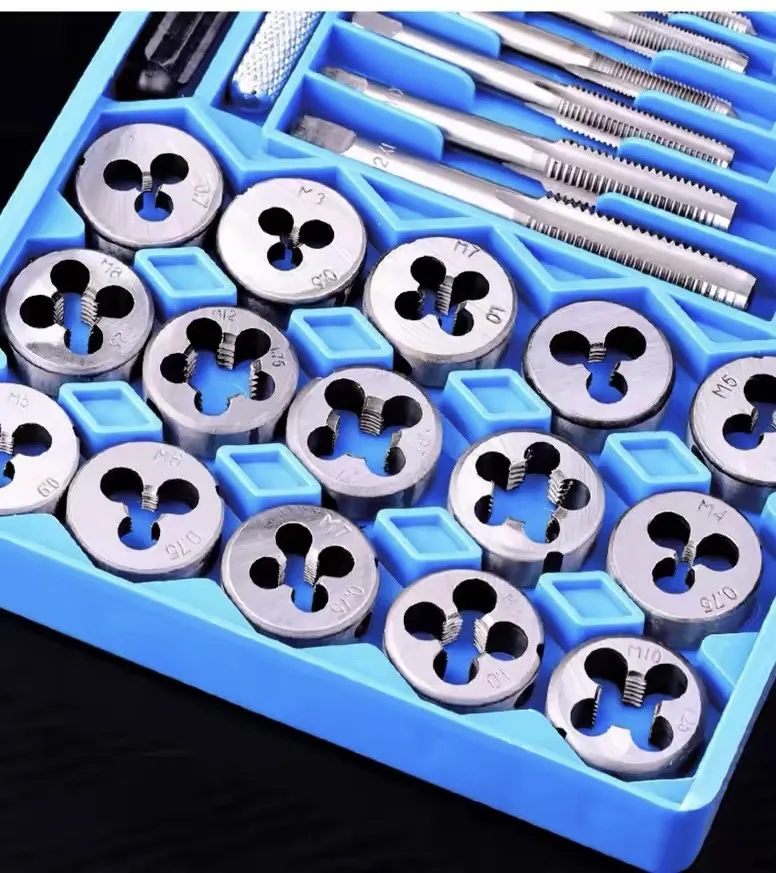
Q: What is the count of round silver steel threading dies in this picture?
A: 15